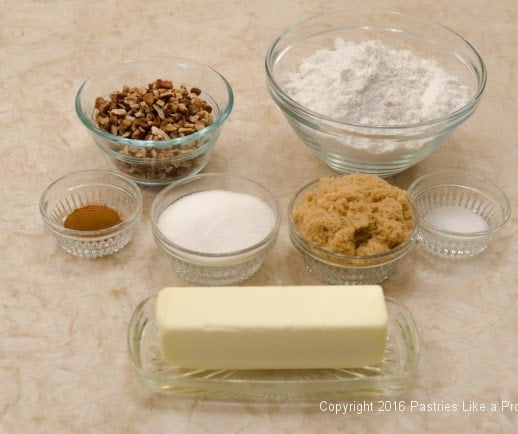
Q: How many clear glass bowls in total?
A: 6